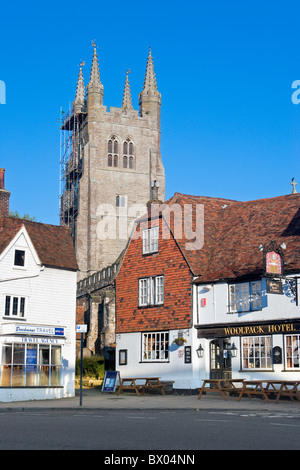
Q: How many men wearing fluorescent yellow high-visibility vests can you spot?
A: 0